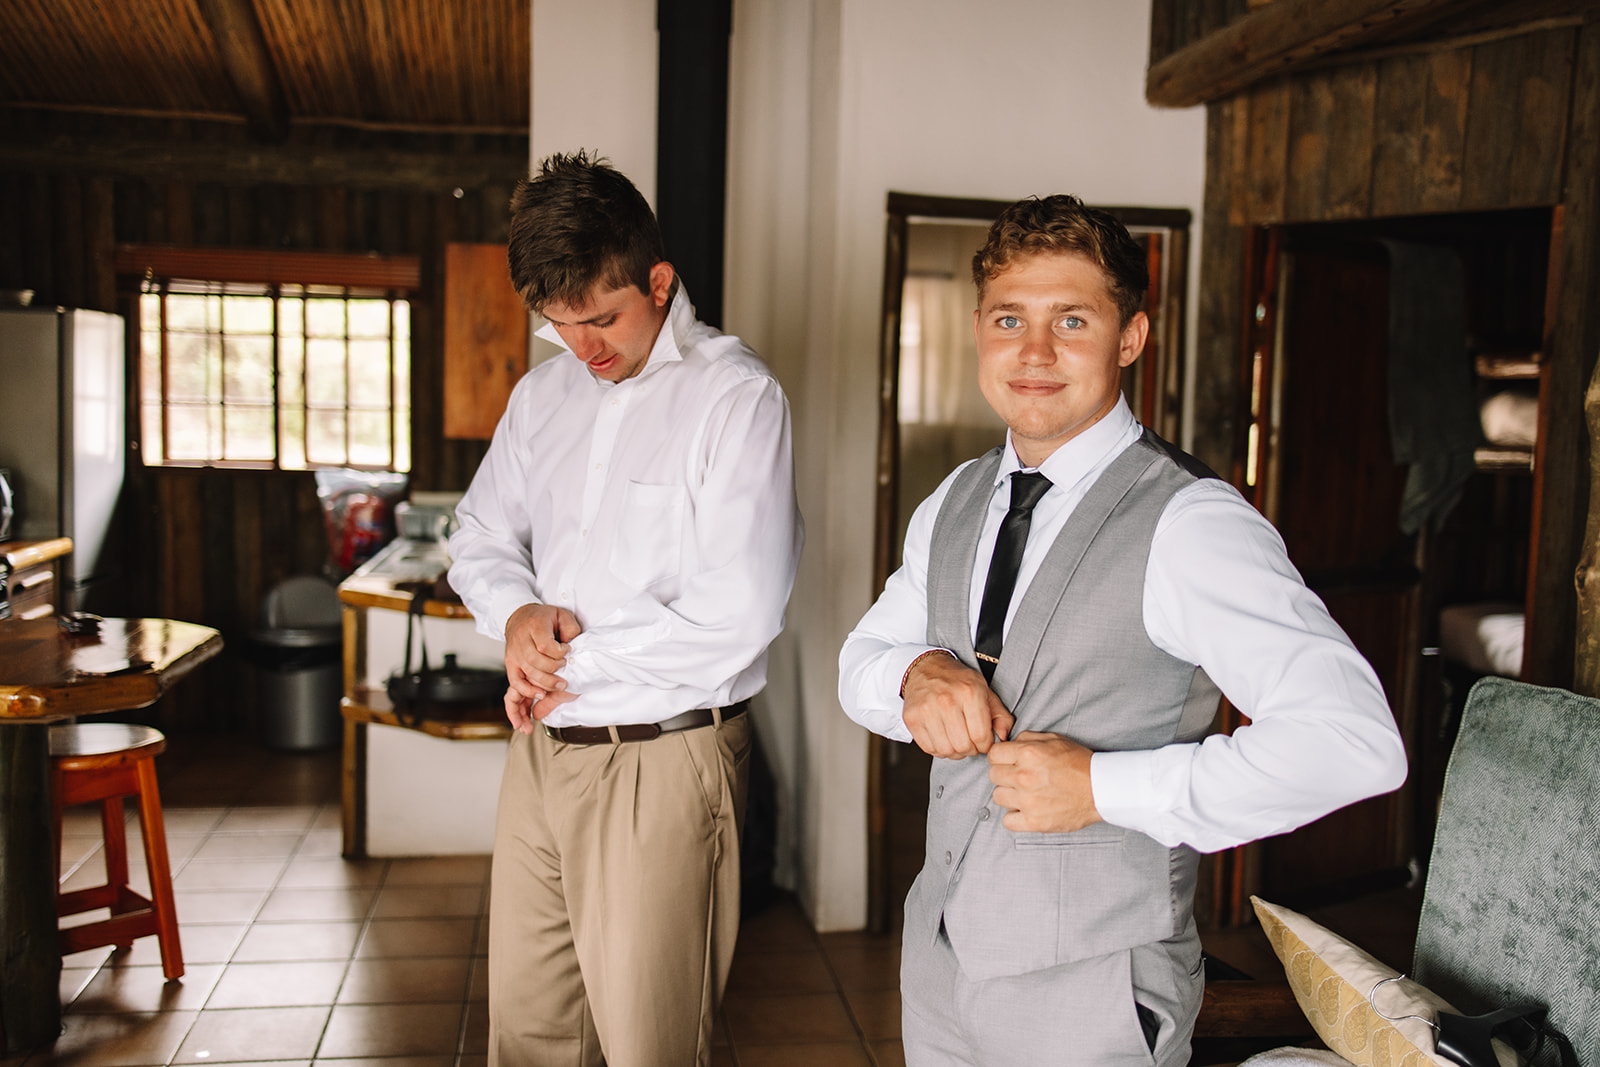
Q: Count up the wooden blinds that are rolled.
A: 1